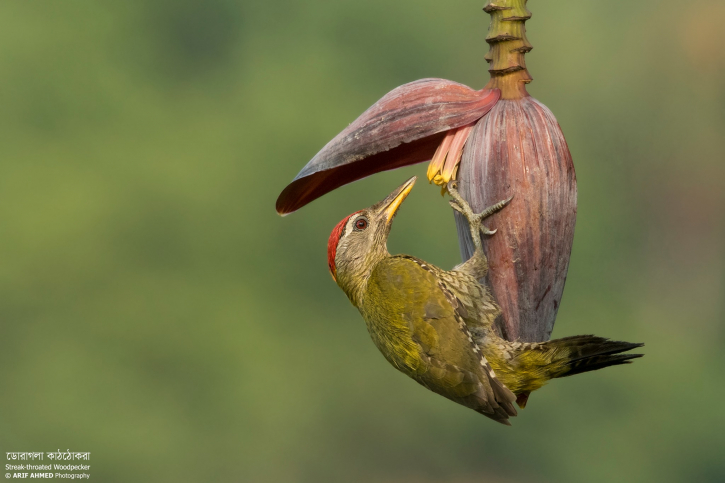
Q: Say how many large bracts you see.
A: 2